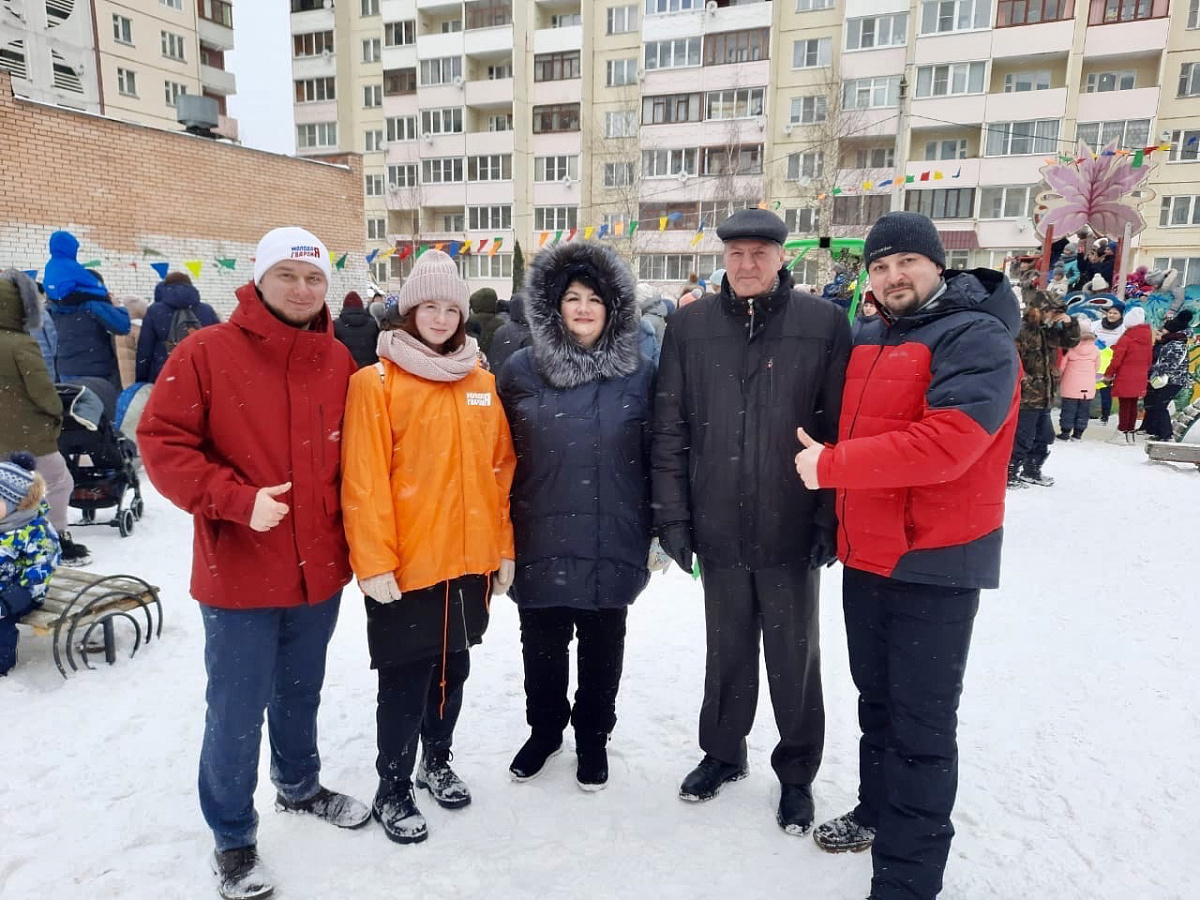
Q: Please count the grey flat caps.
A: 1